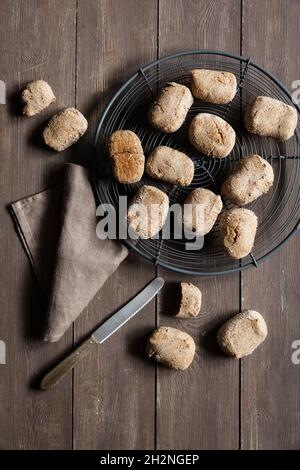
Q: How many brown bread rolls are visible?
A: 15